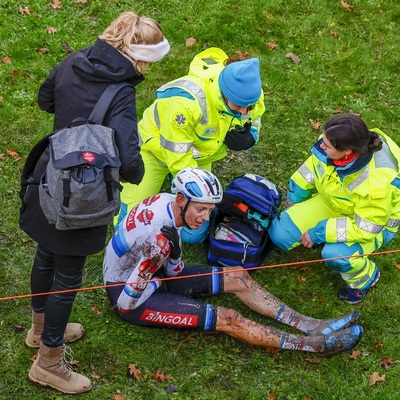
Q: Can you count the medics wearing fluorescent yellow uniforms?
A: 2